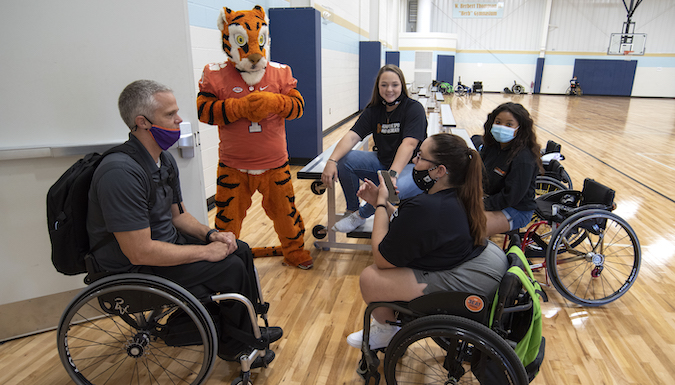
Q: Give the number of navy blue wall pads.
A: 6